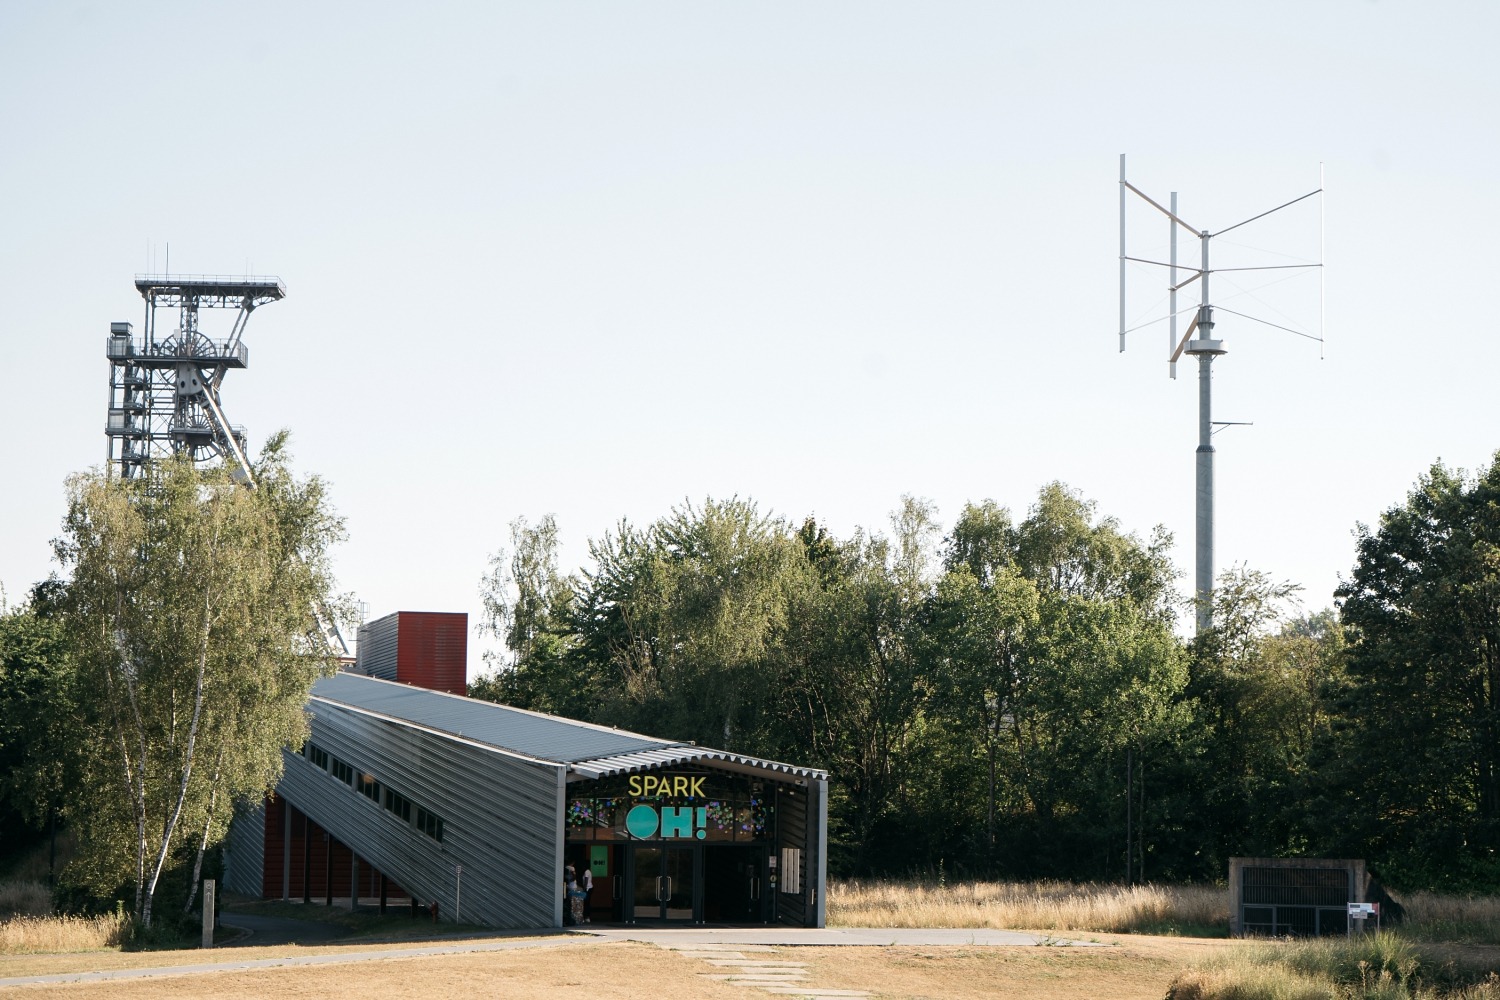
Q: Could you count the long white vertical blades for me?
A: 3